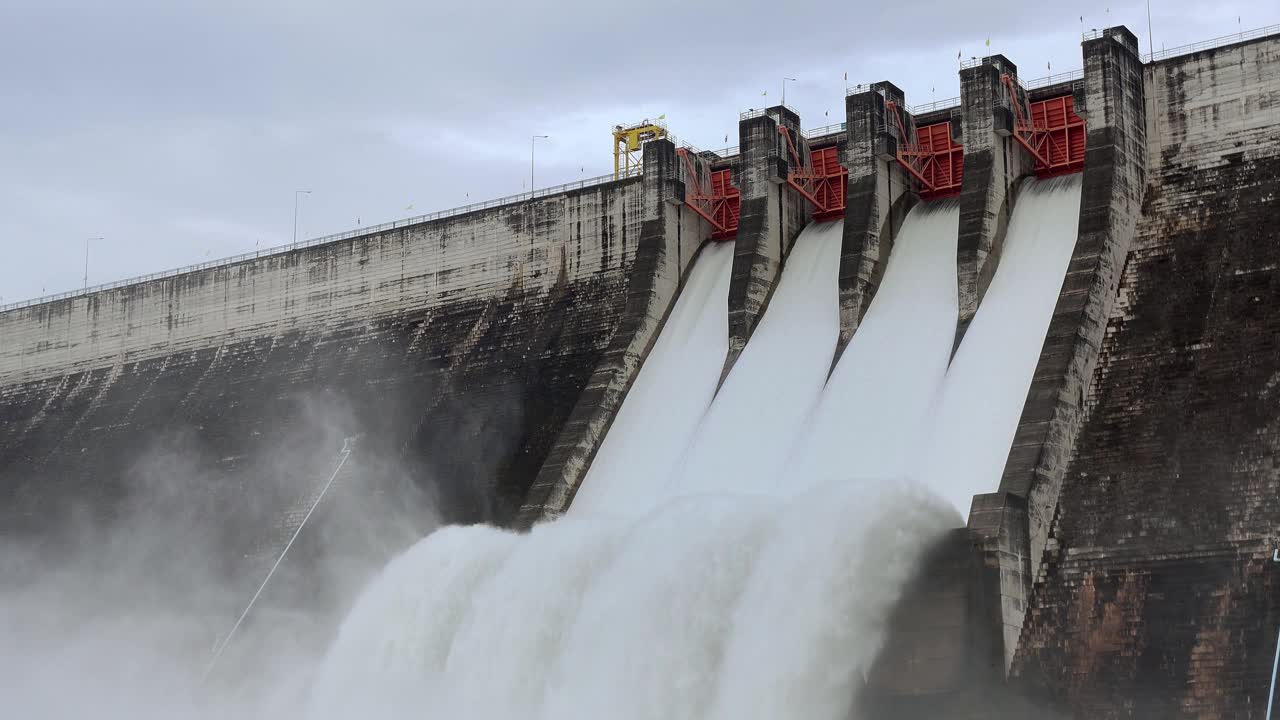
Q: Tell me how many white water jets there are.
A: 4